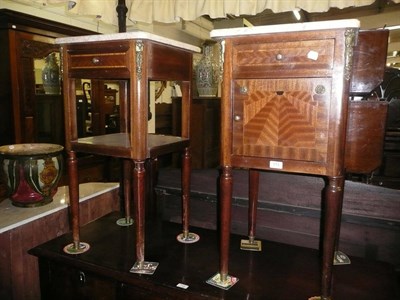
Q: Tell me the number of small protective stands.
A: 8